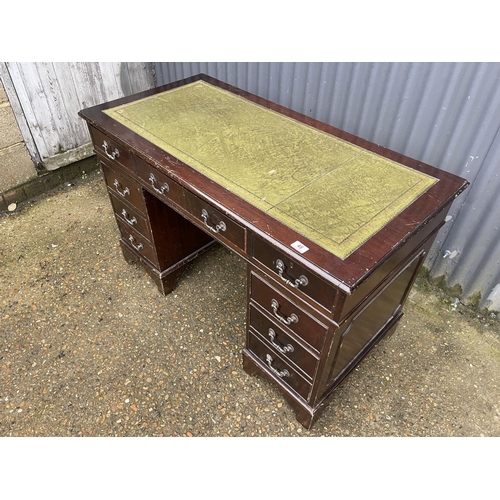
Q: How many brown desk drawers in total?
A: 9